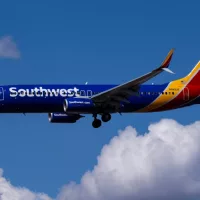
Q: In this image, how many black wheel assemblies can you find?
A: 2